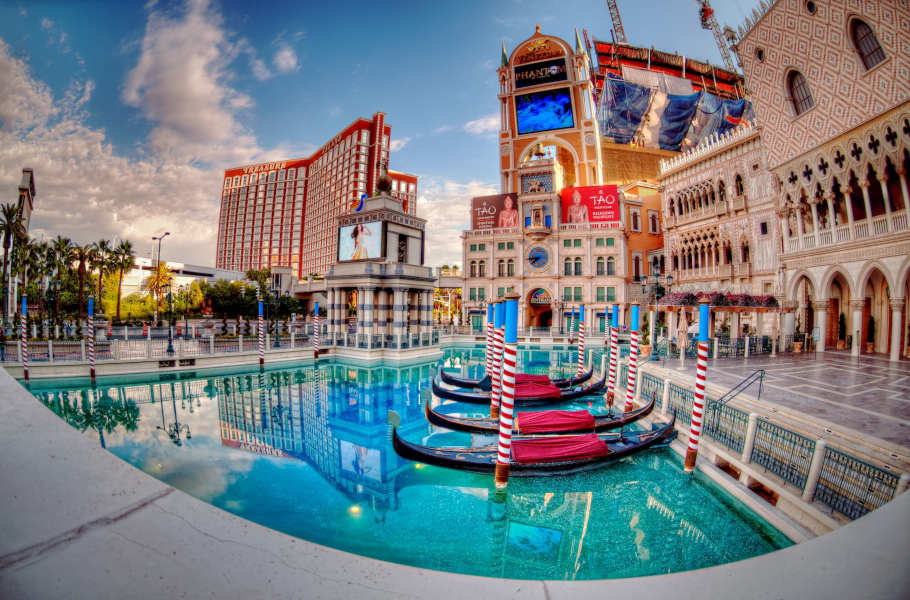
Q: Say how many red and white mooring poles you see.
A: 14